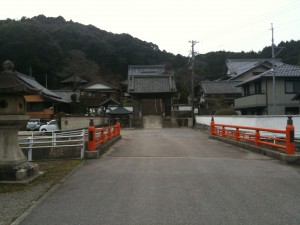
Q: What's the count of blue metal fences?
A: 0